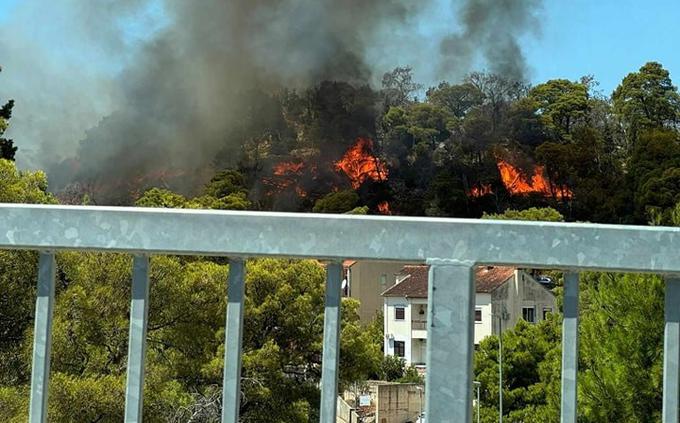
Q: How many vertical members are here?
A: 7